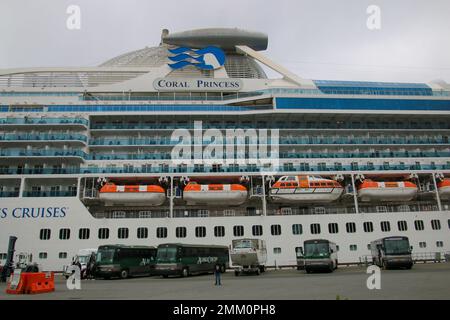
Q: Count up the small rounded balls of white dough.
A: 0